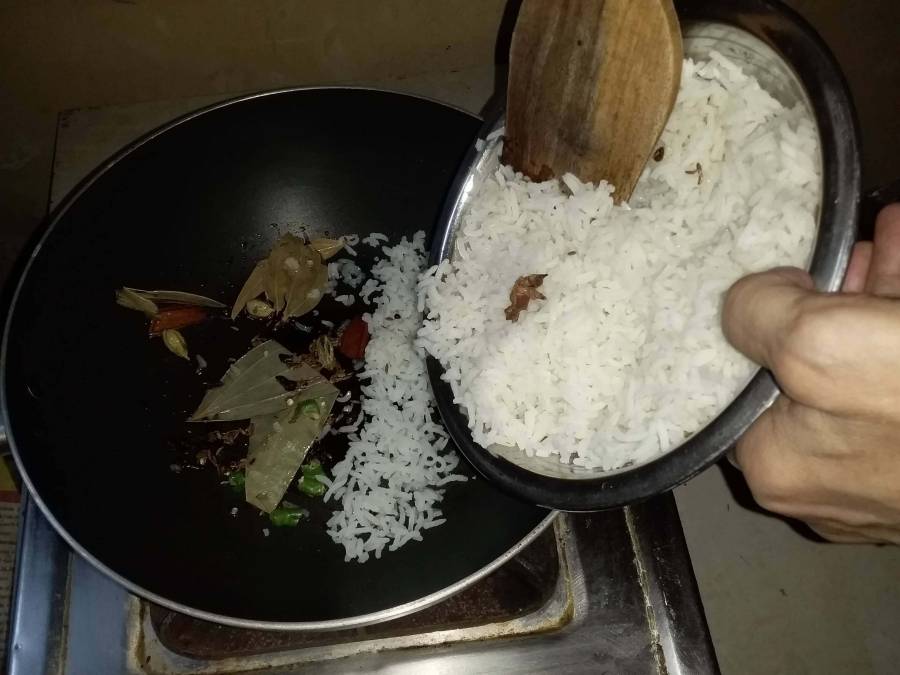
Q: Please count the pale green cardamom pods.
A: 2